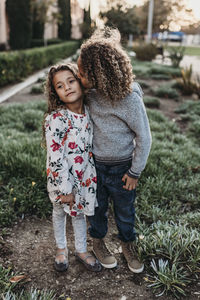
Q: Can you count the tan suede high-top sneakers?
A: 2